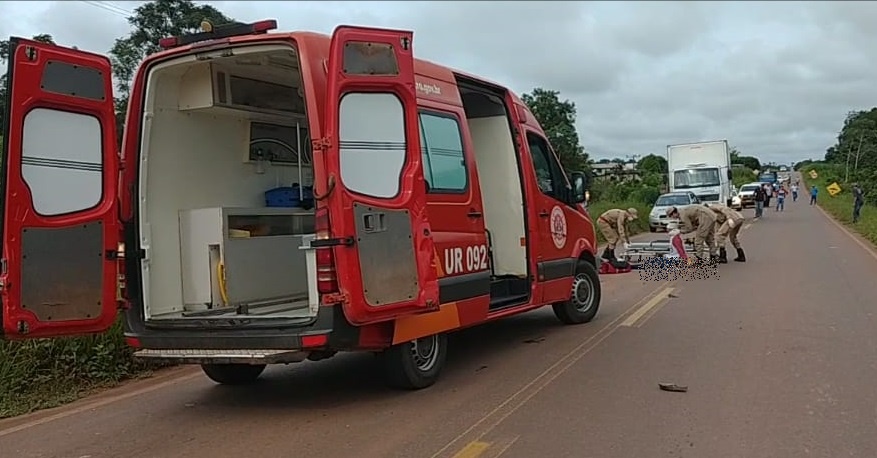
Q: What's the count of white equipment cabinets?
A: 2